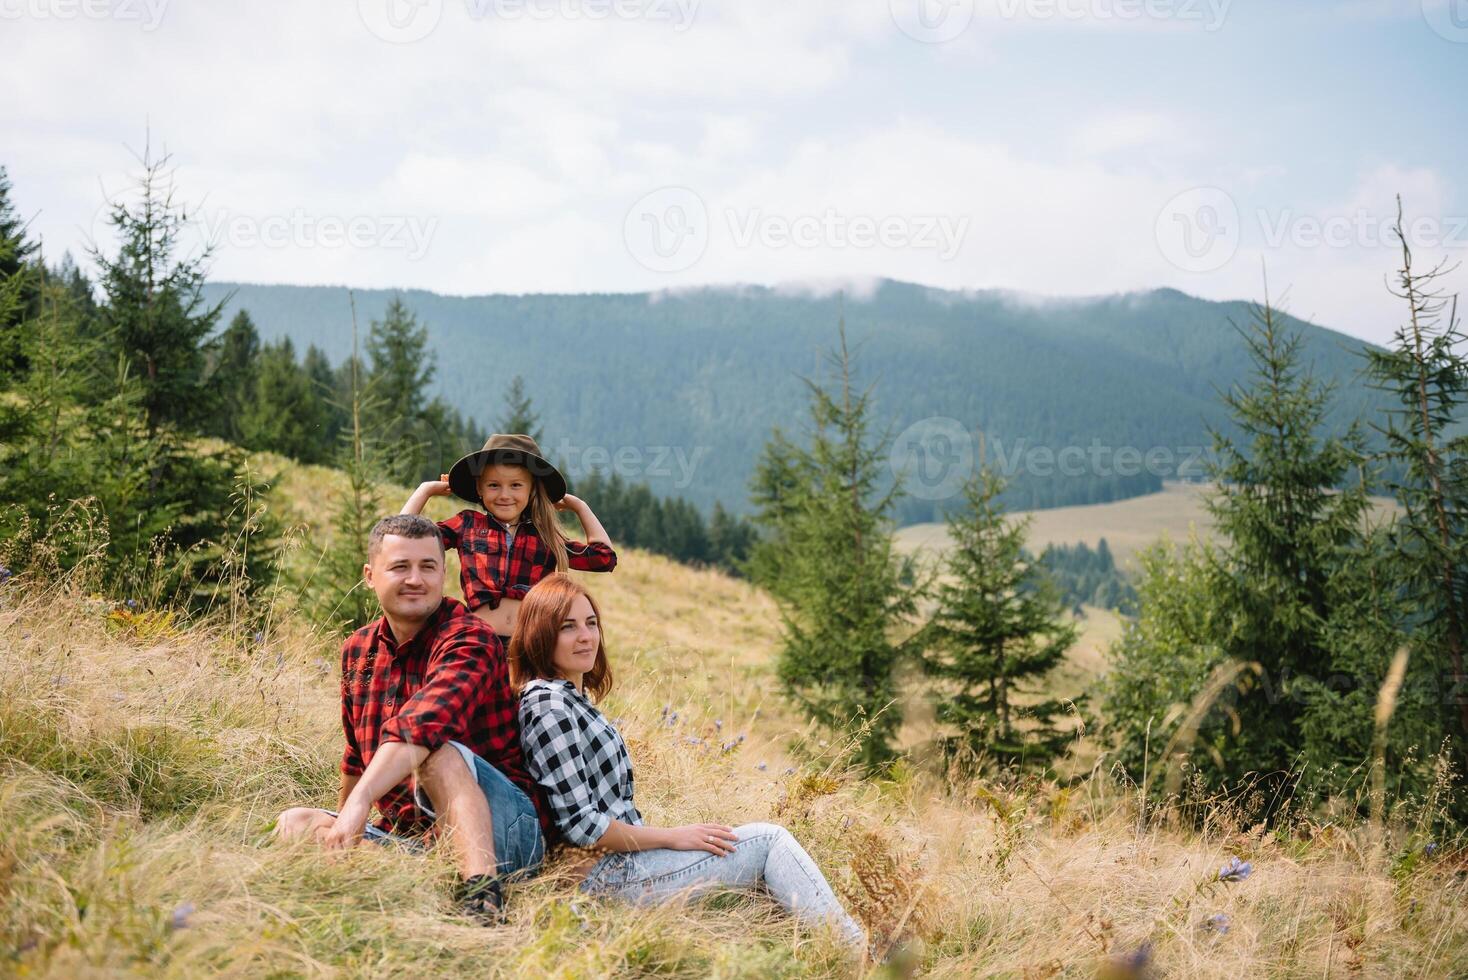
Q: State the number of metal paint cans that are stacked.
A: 0